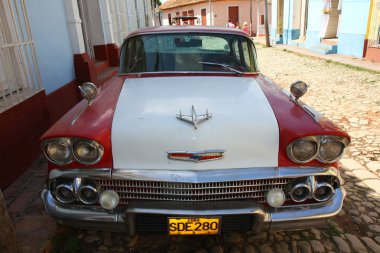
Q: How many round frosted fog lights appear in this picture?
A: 2